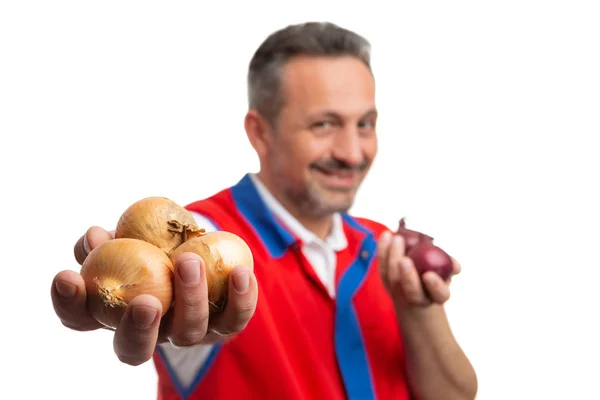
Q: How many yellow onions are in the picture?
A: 3